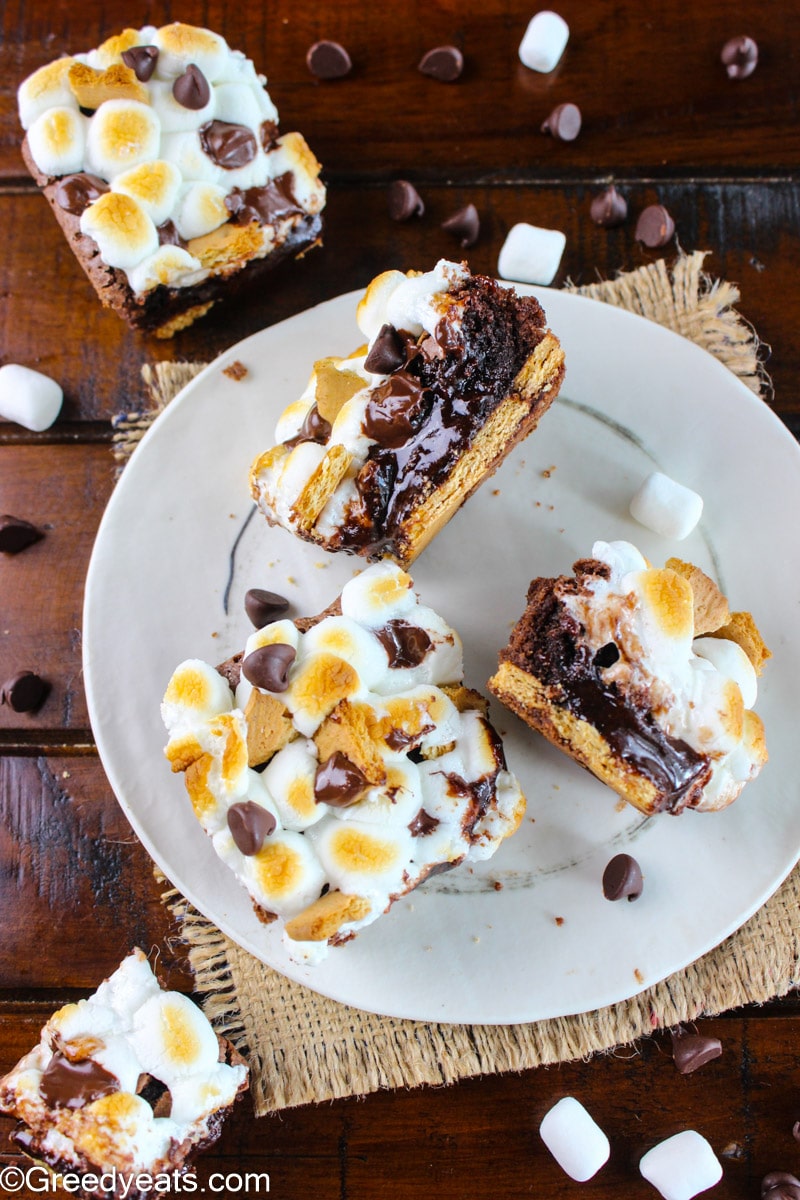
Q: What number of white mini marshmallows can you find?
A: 6